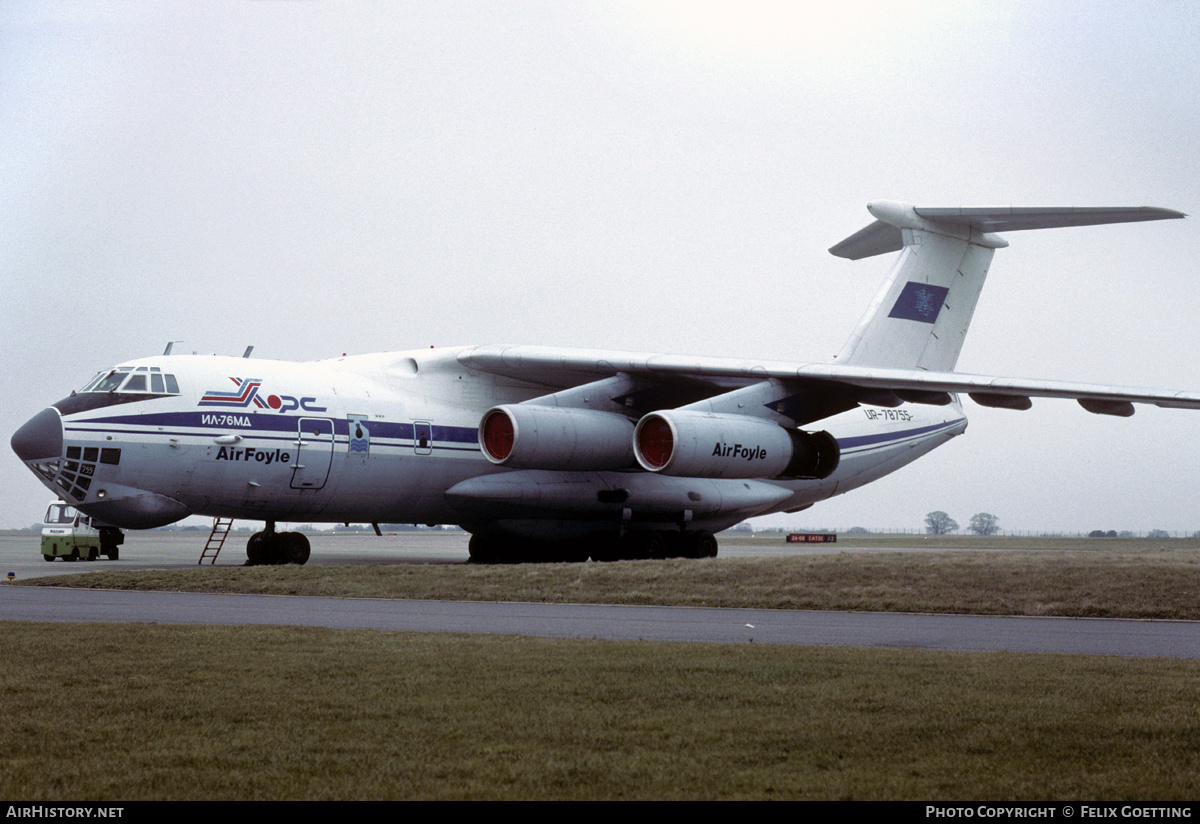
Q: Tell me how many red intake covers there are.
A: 2